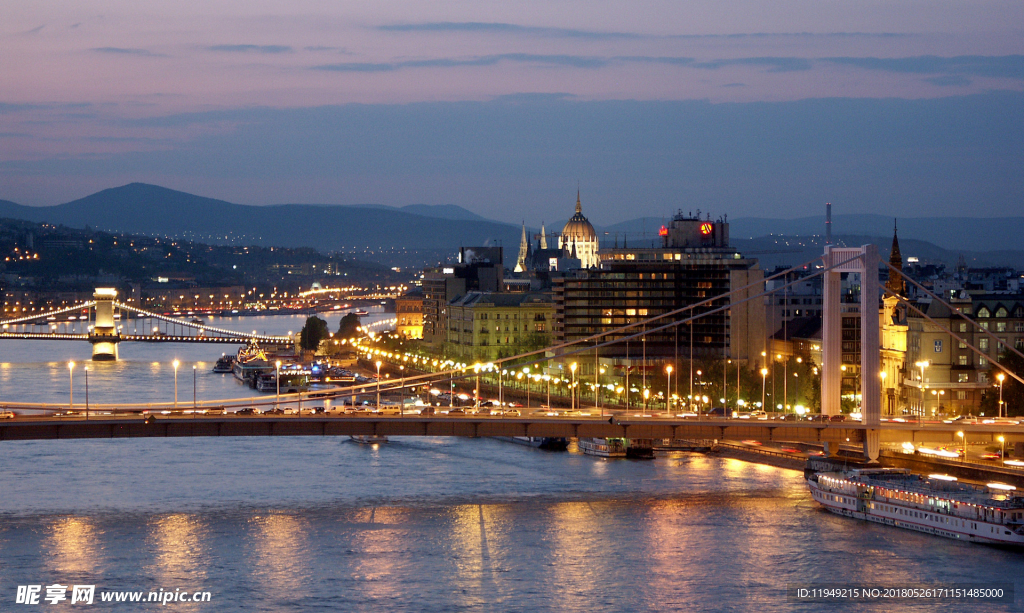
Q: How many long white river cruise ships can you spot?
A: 1